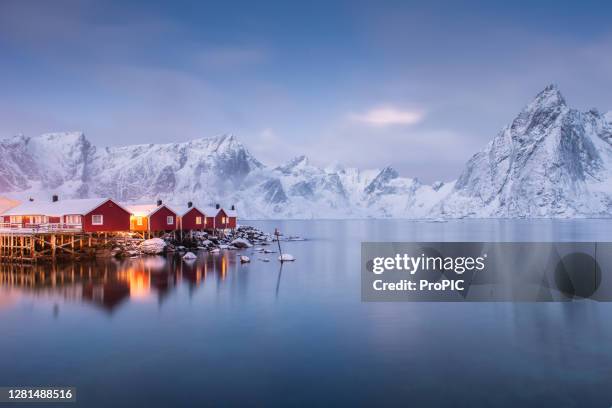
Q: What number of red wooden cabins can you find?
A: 5